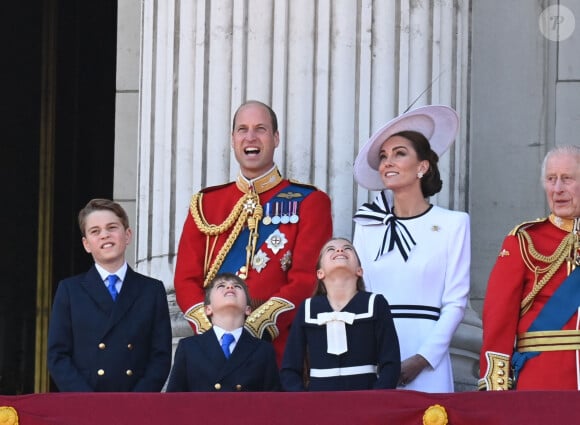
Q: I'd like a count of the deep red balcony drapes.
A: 1